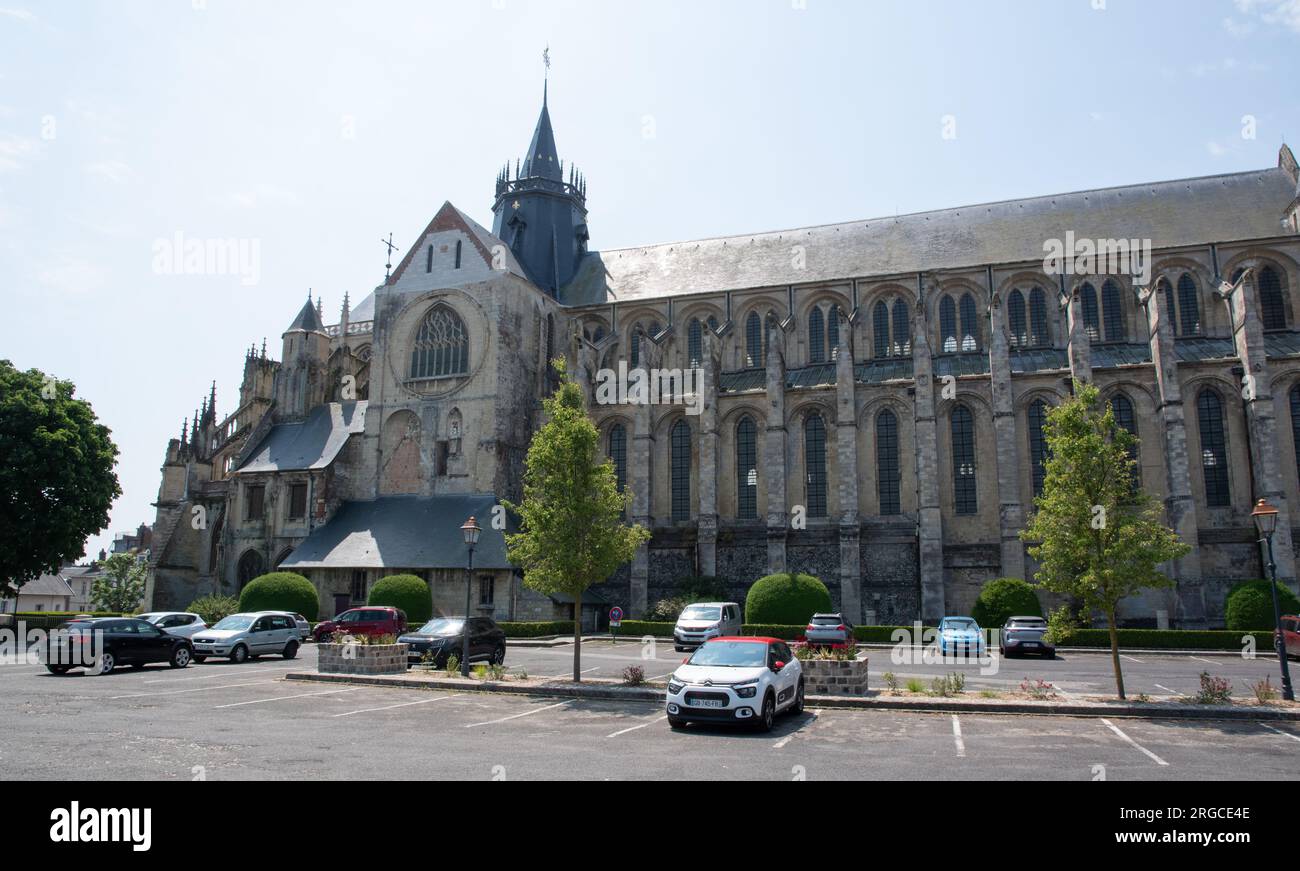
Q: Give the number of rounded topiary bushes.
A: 5